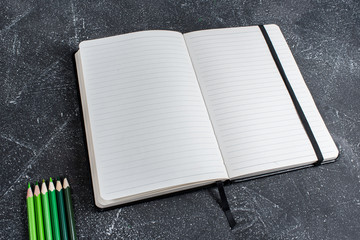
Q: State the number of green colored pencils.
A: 6